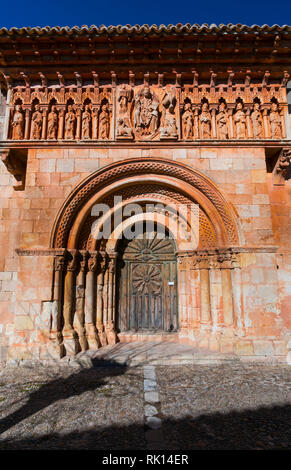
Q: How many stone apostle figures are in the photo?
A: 12